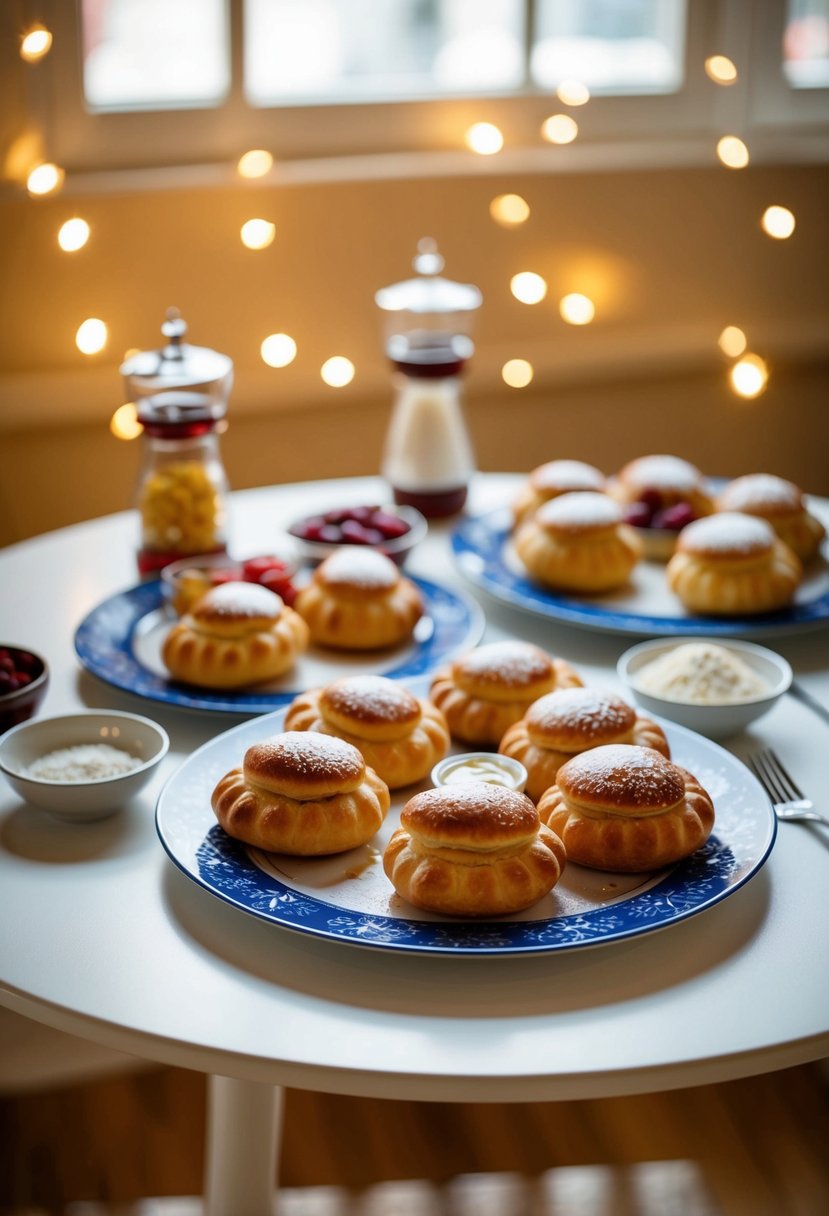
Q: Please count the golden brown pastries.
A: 13